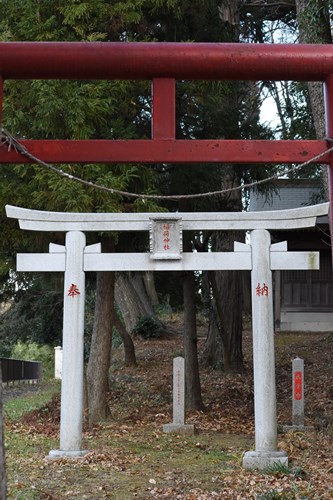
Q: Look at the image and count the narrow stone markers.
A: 2